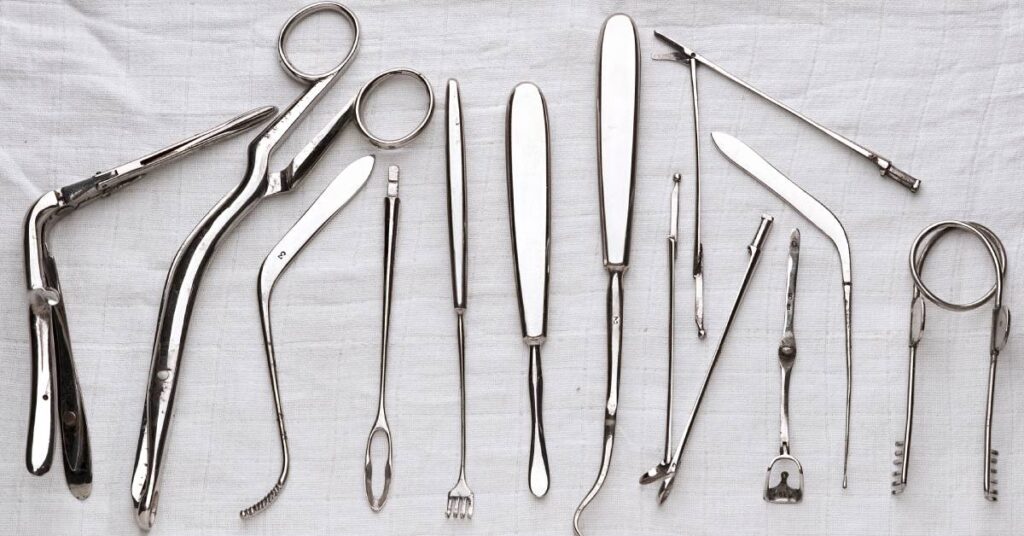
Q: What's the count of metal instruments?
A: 12